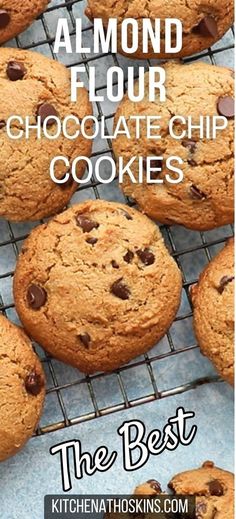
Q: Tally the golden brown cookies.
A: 8